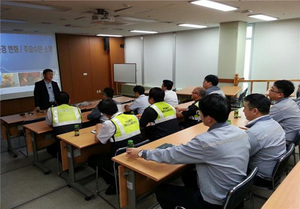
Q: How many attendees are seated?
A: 12